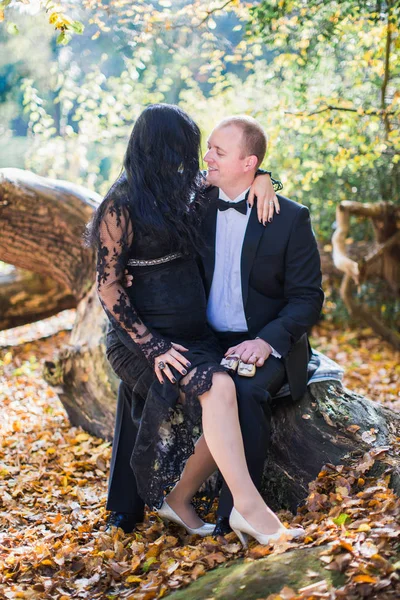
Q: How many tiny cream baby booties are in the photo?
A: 2